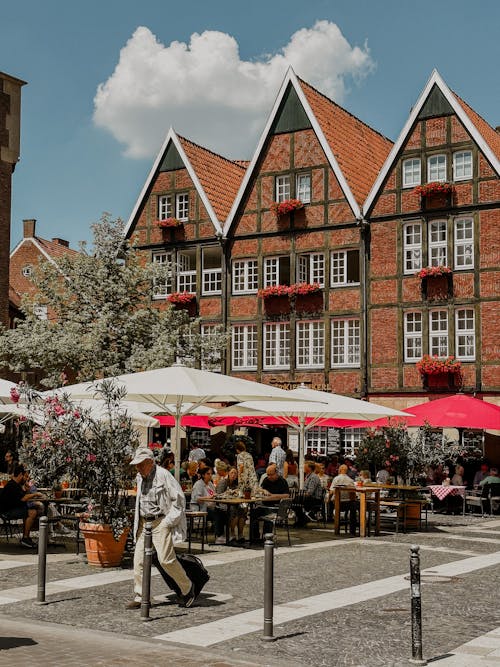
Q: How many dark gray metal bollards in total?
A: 4